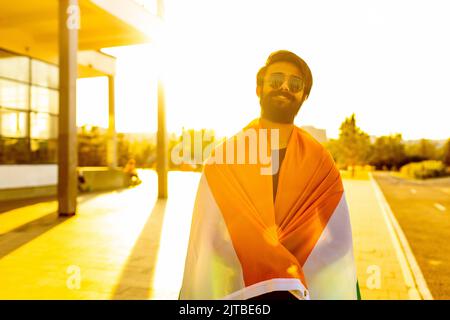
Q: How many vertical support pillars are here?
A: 3